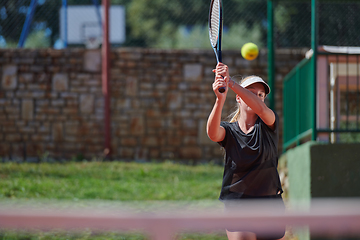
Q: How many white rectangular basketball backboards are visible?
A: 1